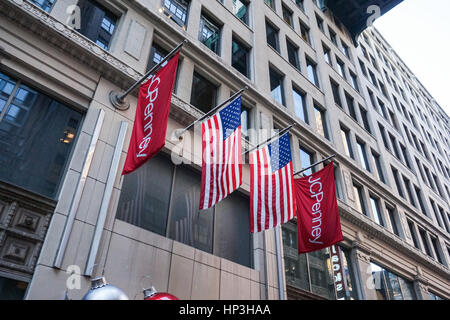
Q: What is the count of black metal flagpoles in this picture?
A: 4